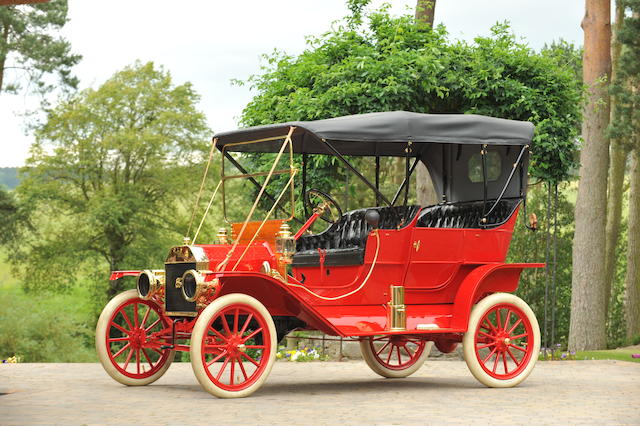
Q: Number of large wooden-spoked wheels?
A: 4